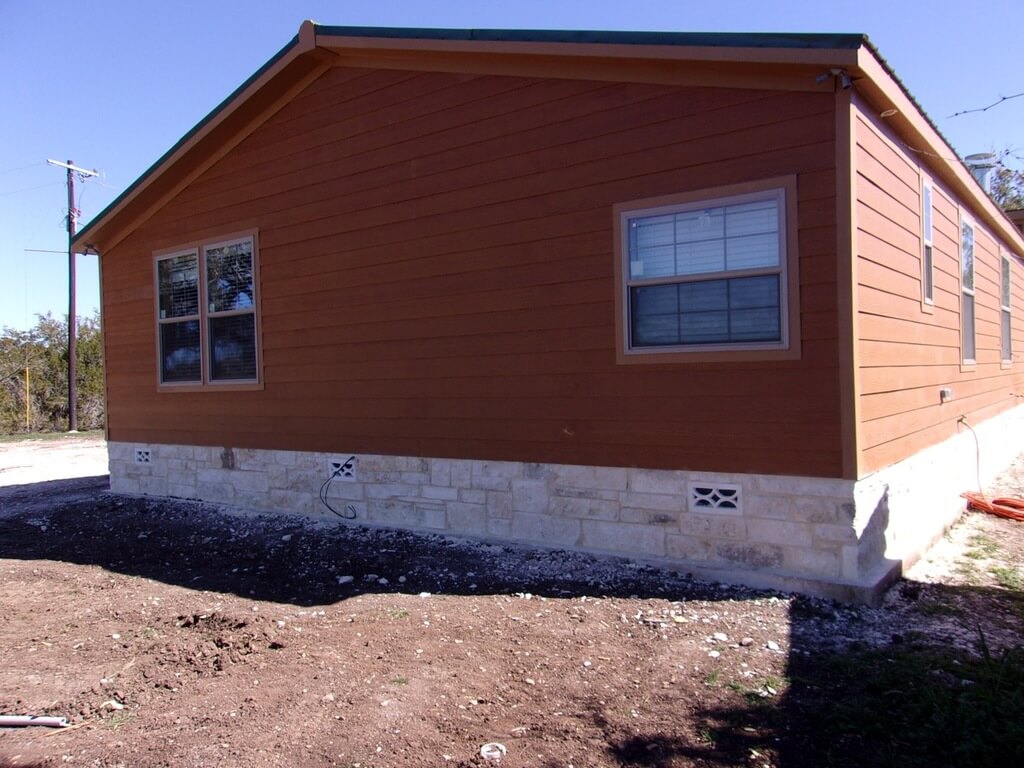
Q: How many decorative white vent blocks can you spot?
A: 3